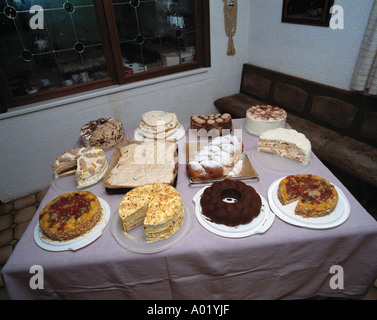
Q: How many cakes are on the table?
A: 12